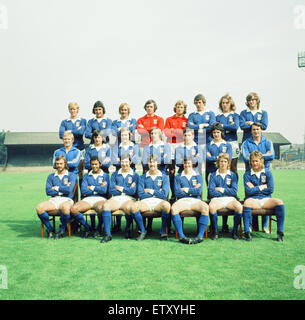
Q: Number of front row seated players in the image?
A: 7